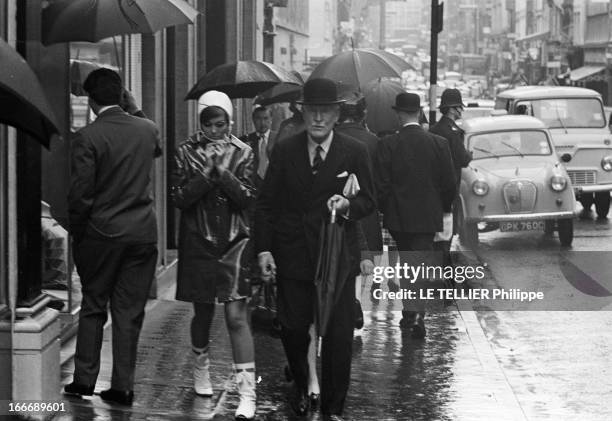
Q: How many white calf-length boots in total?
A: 2